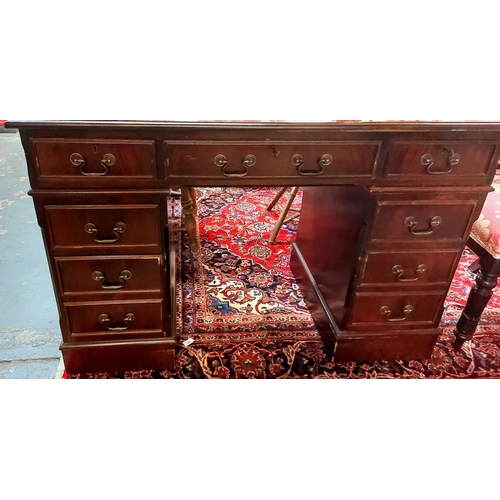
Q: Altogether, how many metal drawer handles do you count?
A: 10